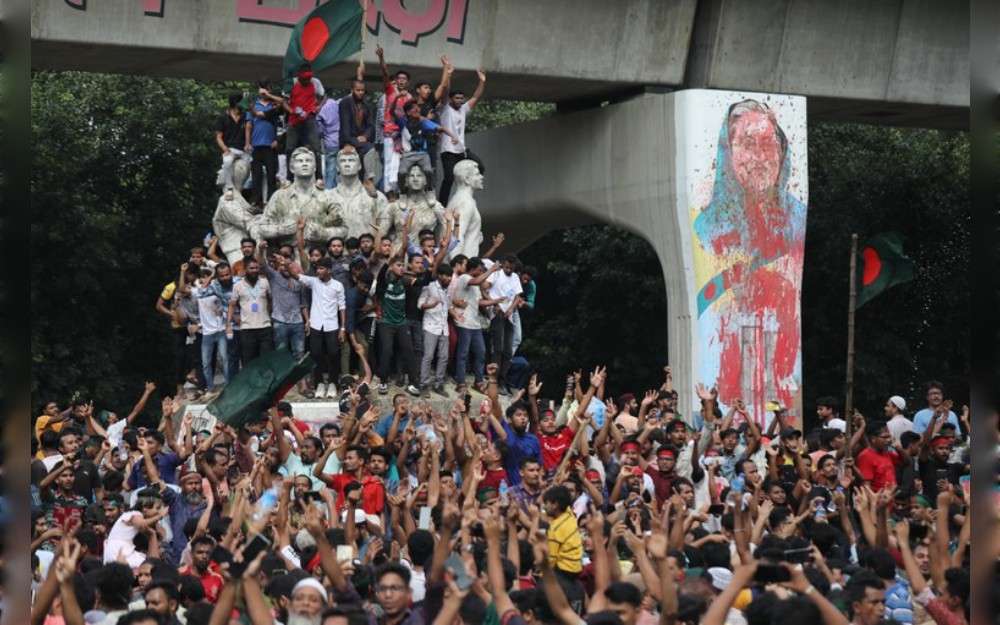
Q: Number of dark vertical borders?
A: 2